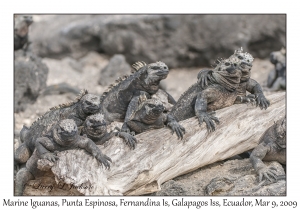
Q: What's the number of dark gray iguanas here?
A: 10